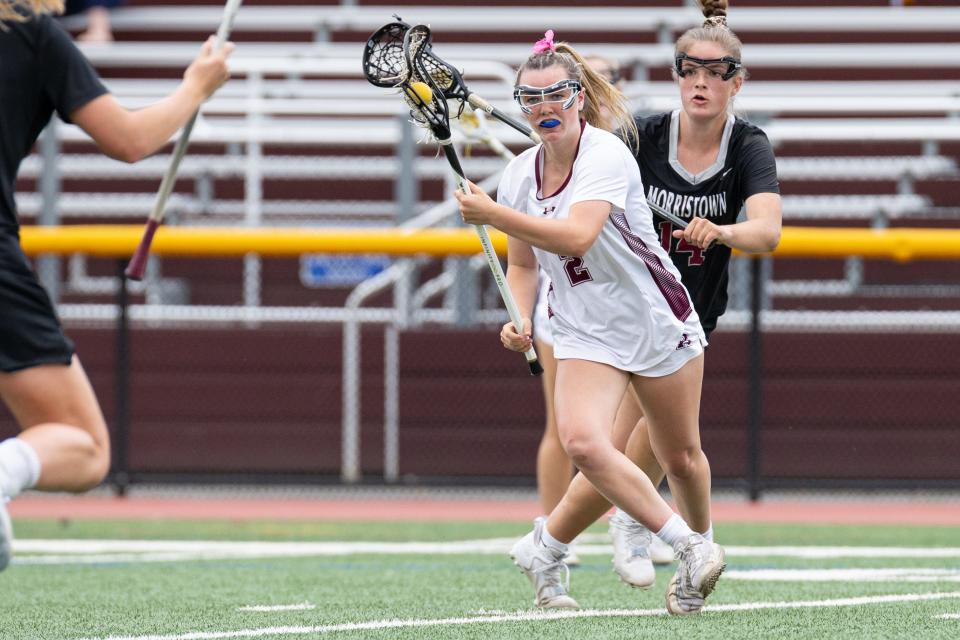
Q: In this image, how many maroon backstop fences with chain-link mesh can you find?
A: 1